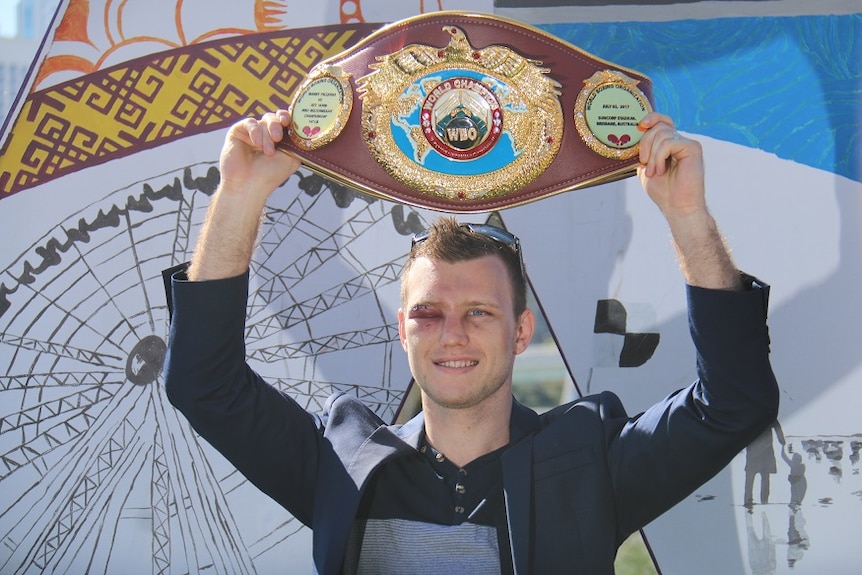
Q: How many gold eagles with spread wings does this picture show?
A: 1